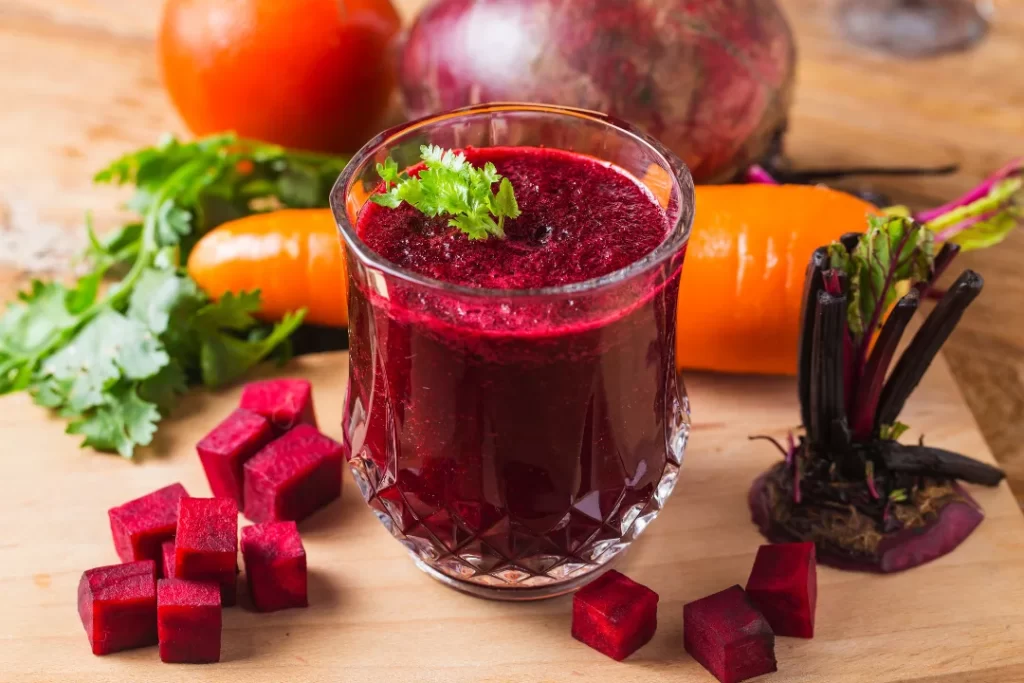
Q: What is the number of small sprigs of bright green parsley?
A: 1